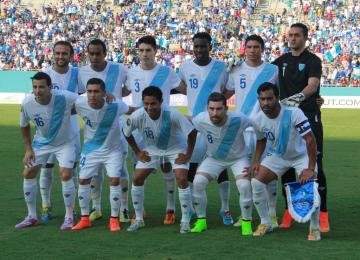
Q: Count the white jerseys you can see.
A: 10